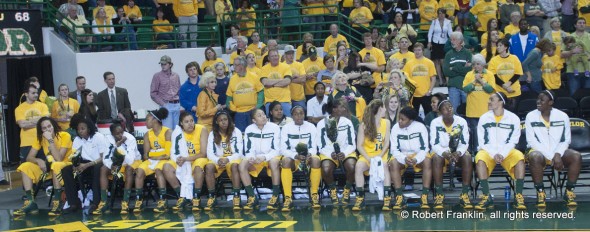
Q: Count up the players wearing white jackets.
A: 9